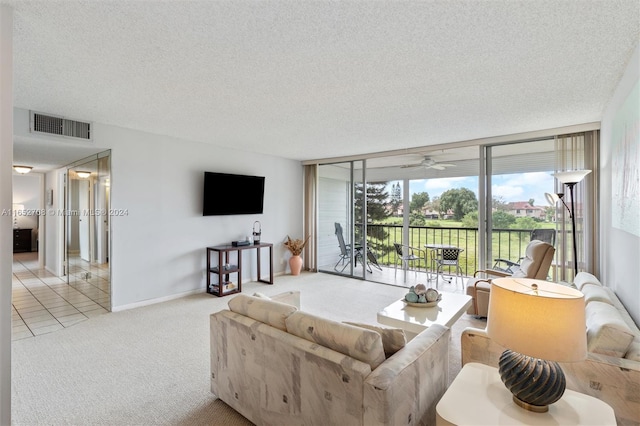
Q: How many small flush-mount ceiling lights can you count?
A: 2